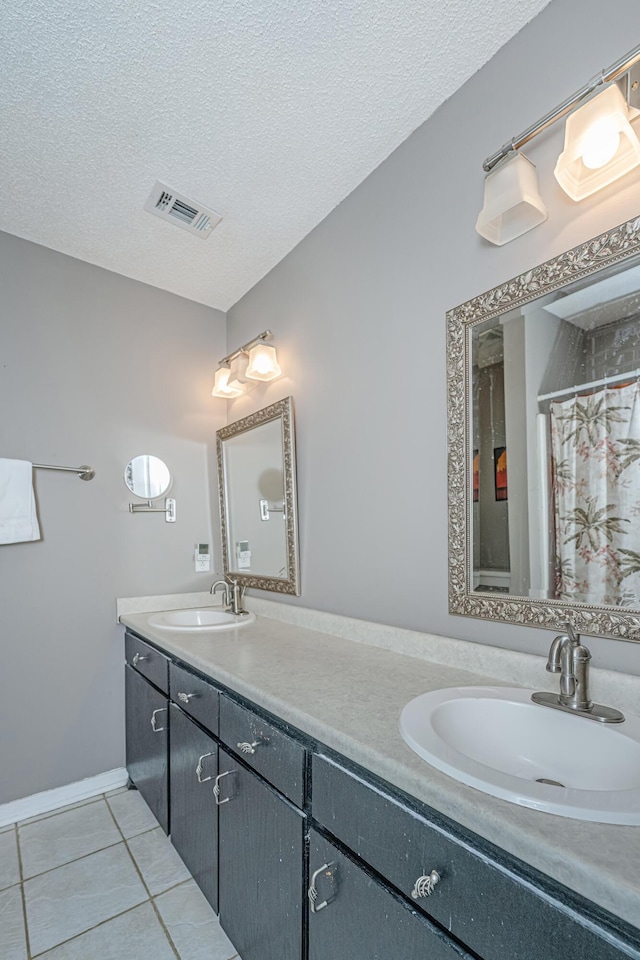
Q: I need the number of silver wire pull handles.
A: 4